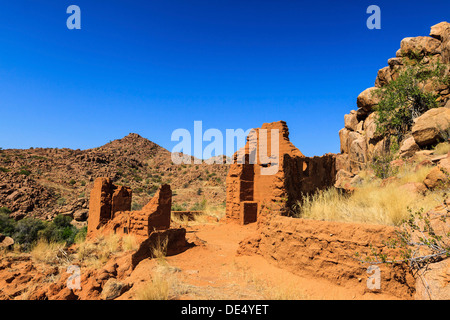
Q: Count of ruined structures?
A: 2